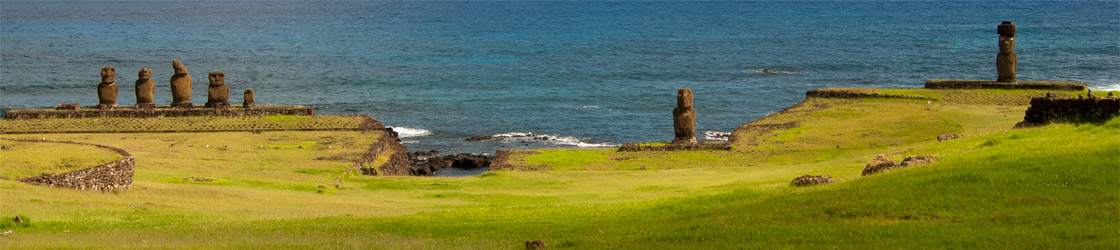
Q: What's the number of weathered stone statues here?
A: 7